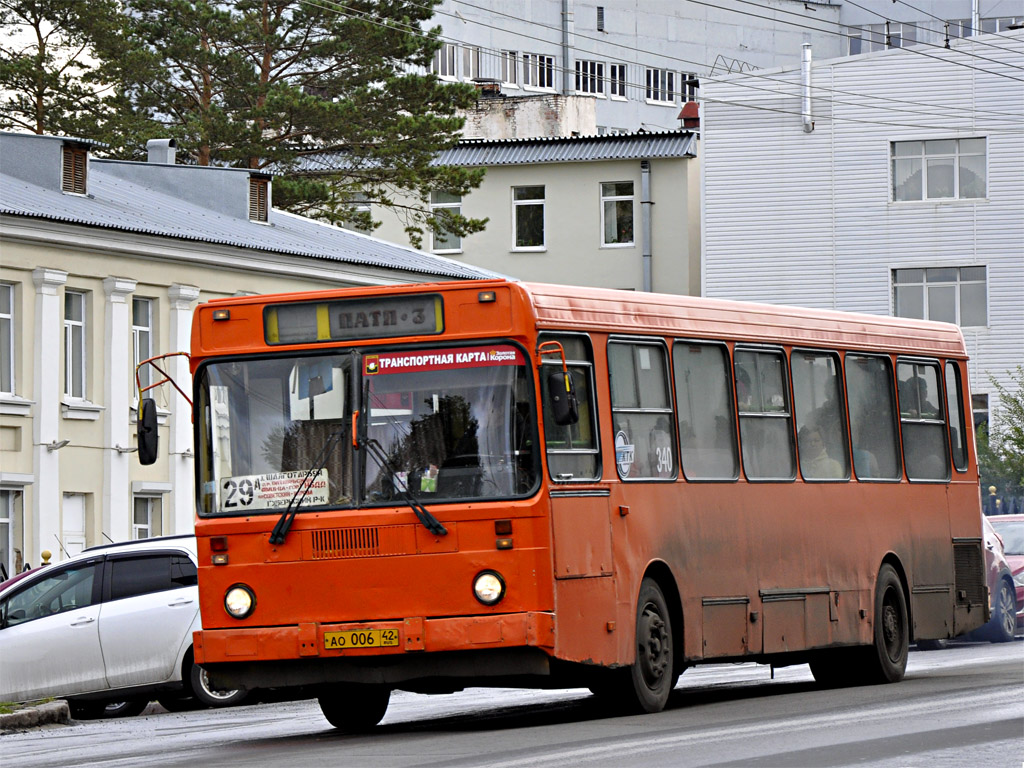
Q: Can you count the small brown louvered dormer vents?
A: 2